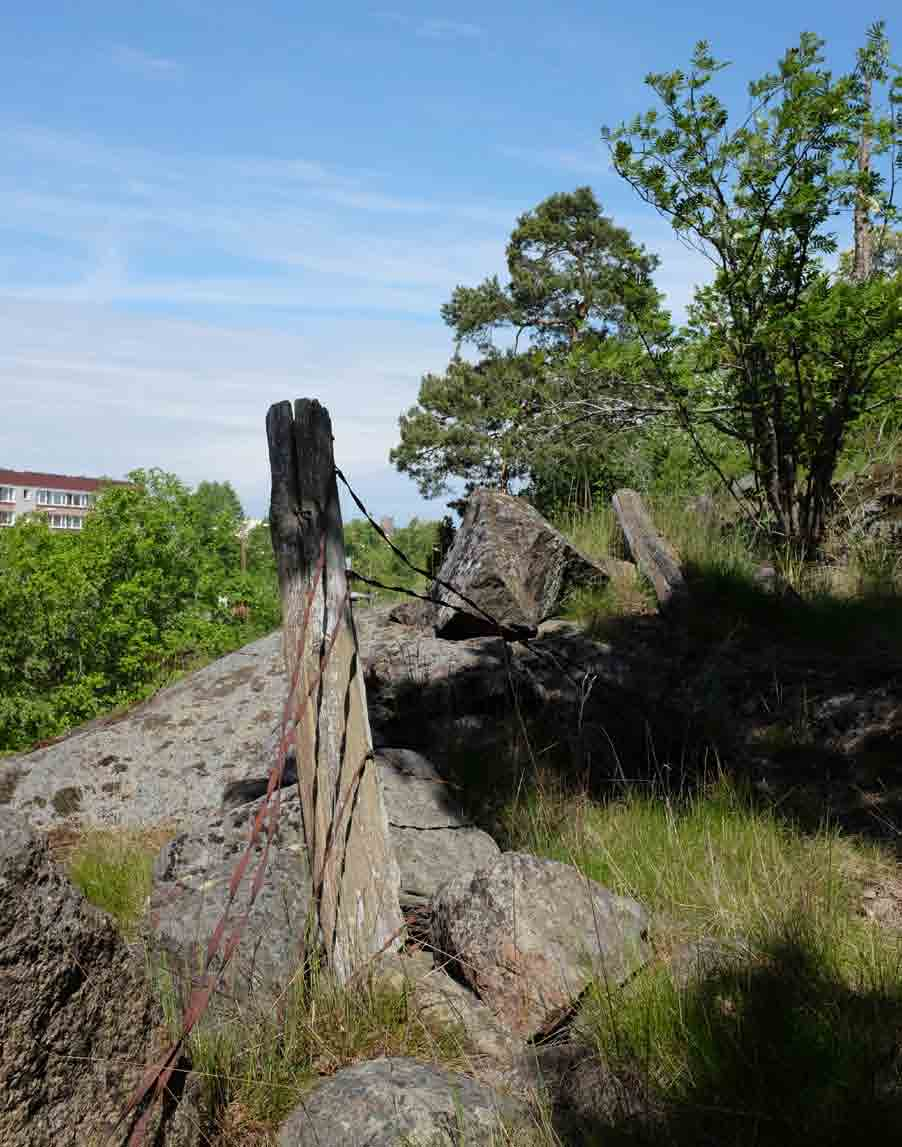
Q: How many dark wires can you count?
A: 2